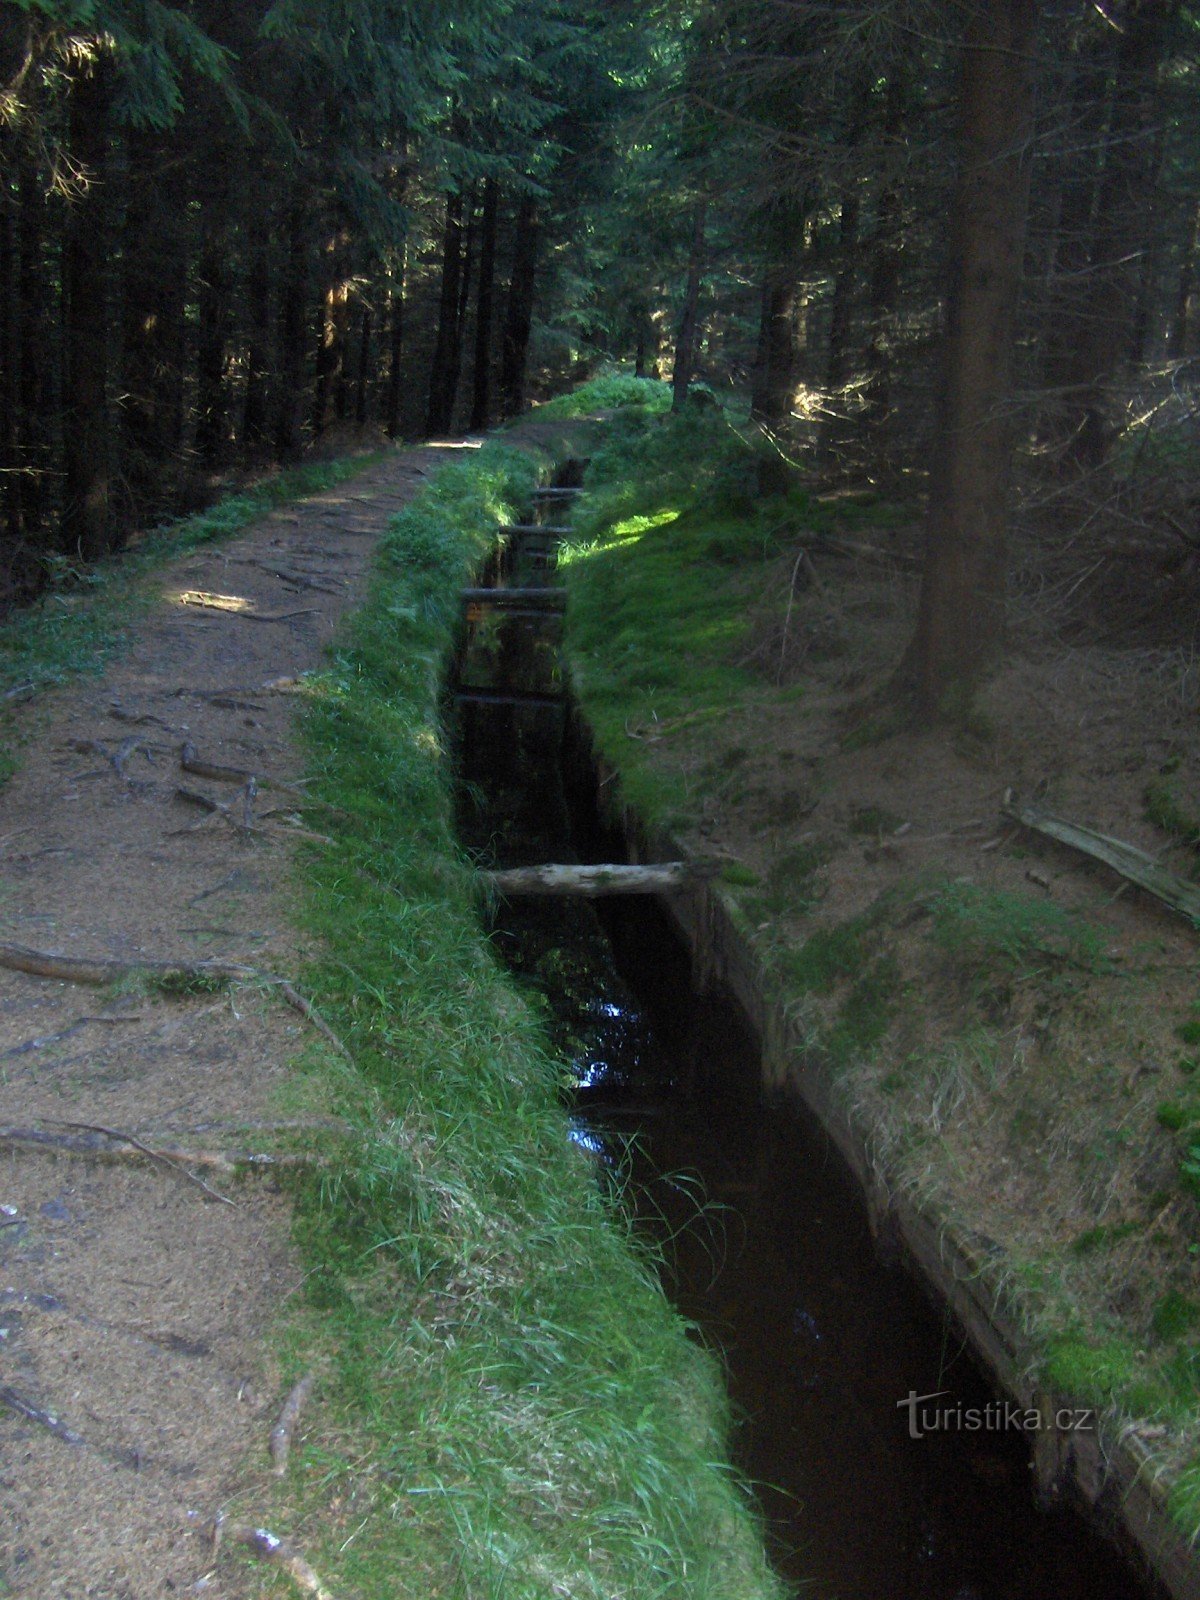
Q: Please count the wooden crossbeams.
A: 4